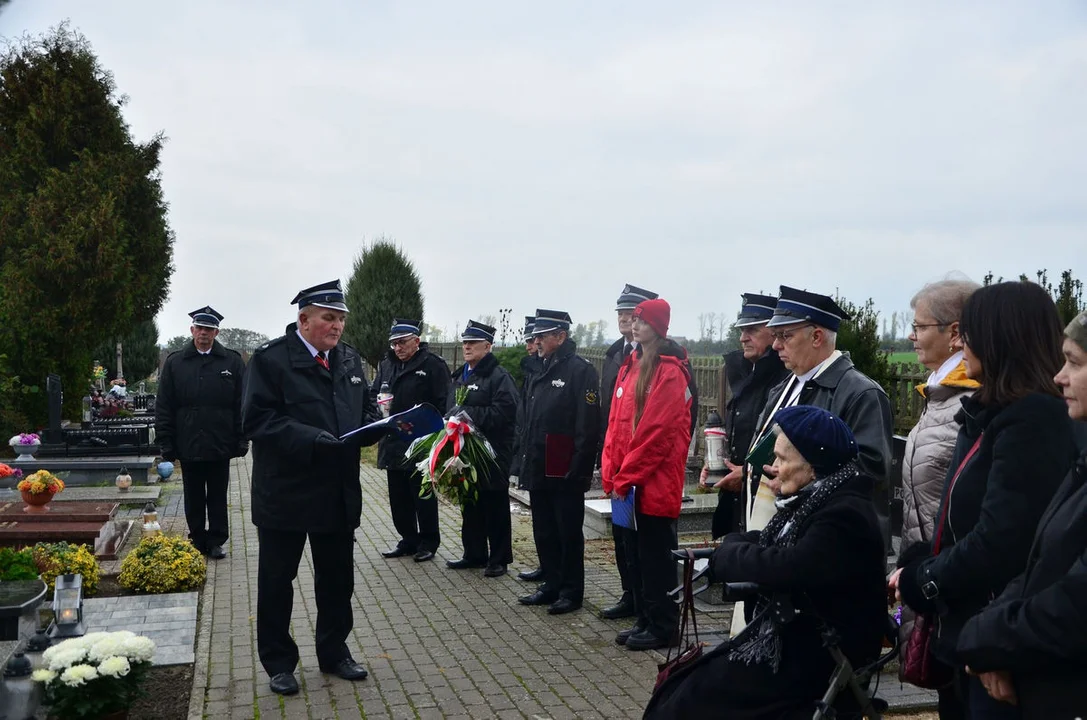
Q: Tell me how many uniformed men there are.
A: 9